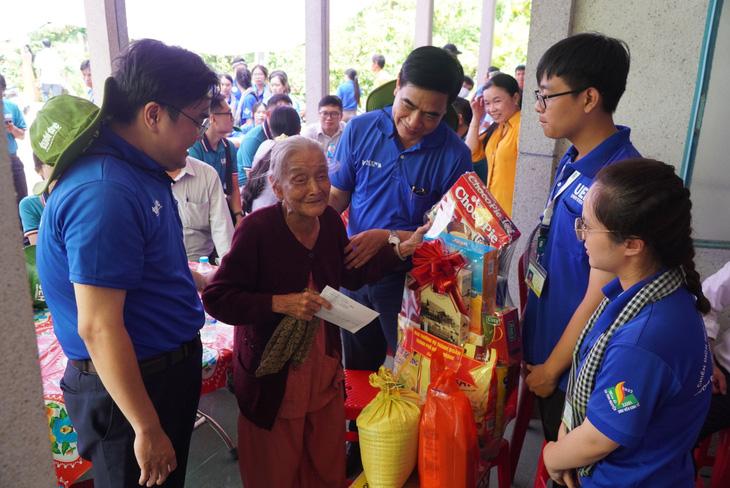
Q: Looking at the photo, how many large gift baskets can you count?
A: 1